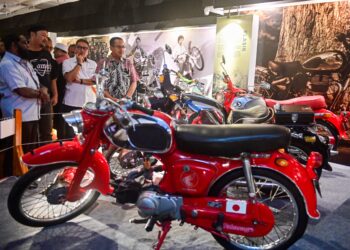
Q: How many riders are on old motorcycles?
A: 0